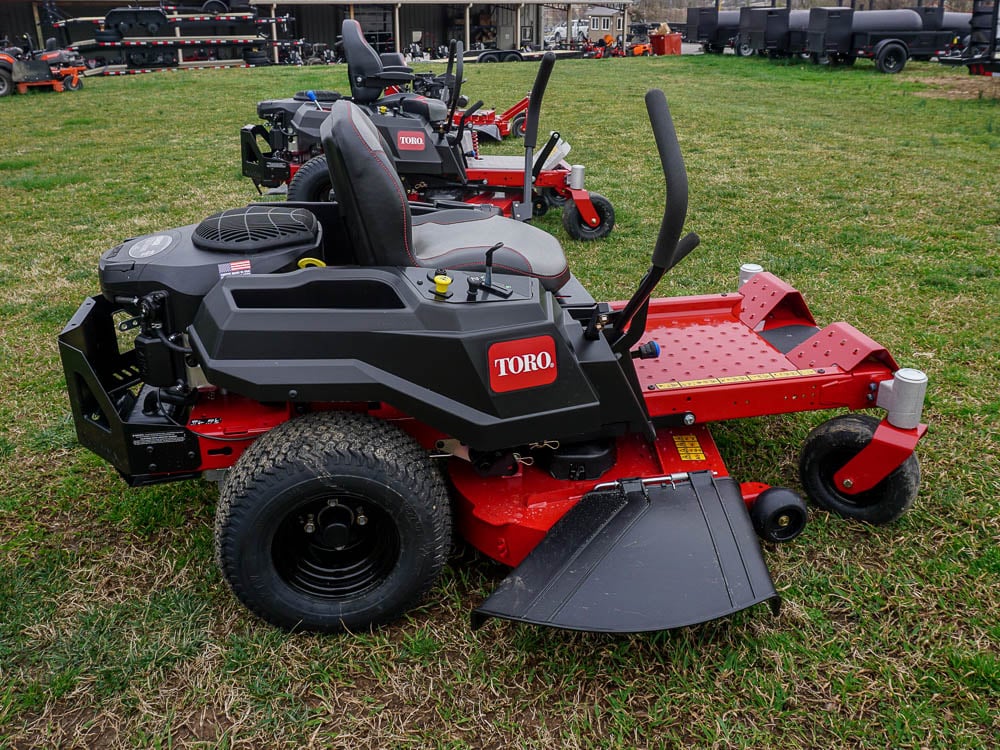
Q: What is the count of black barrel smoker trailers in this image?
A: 4